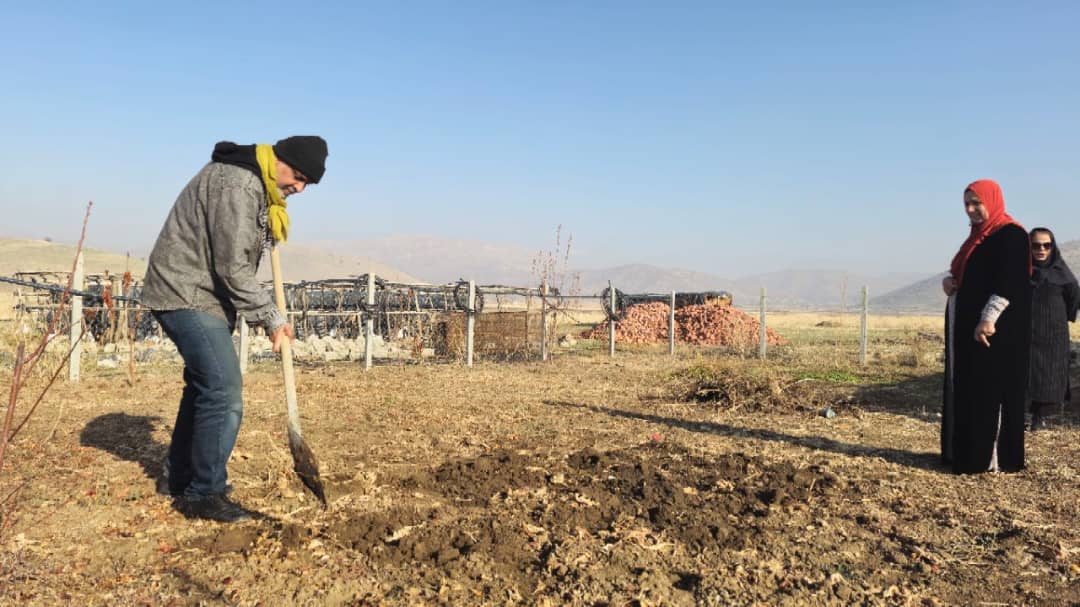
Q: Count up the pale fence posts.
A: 9